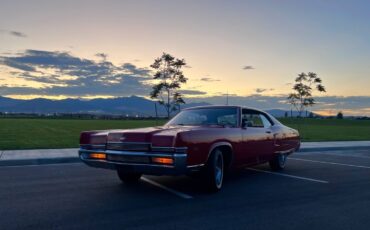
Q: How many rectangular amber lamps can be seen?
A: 2